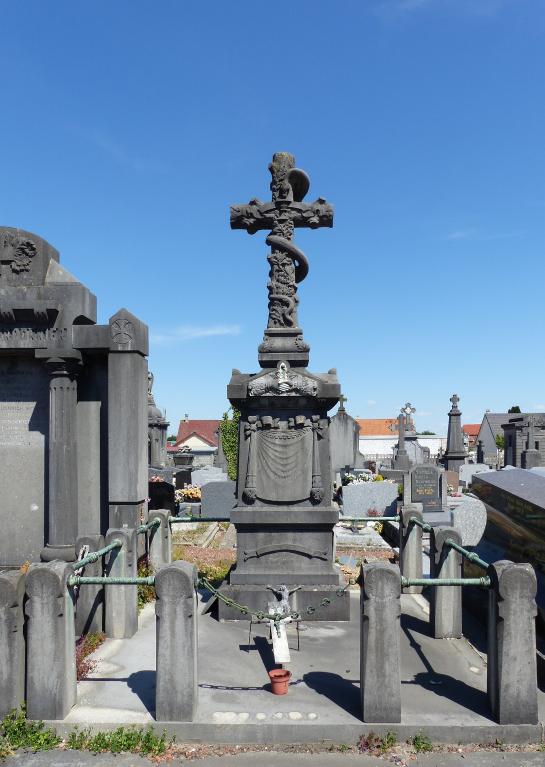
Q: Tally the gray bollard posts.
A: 10